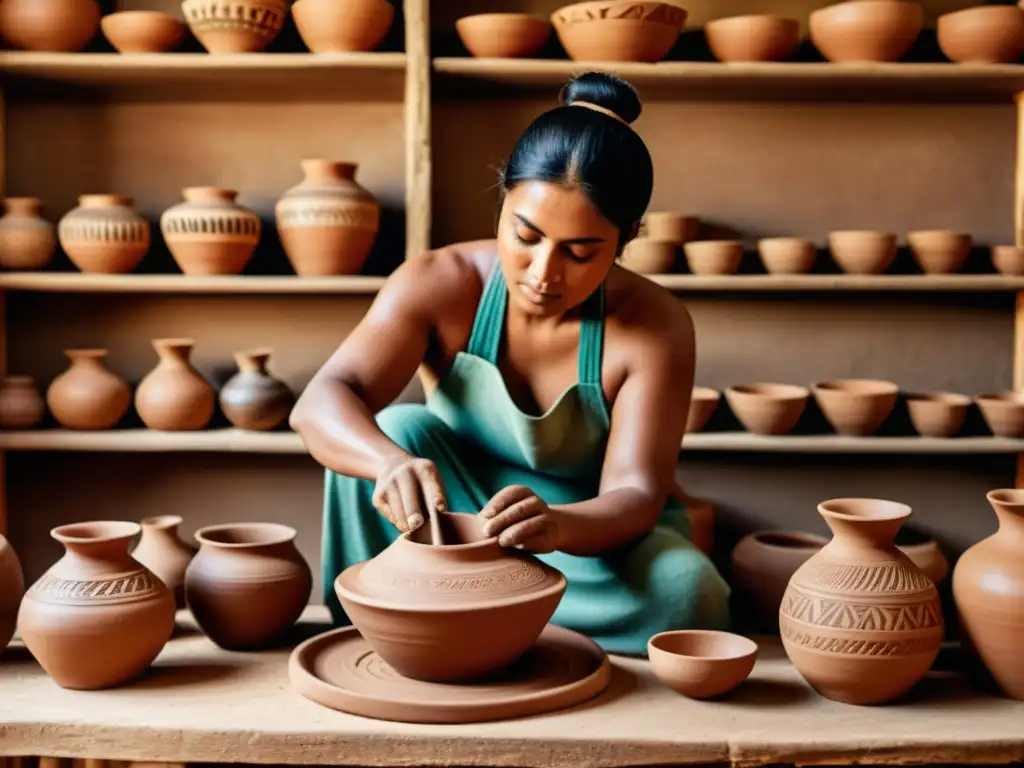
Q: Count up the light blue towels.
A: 0